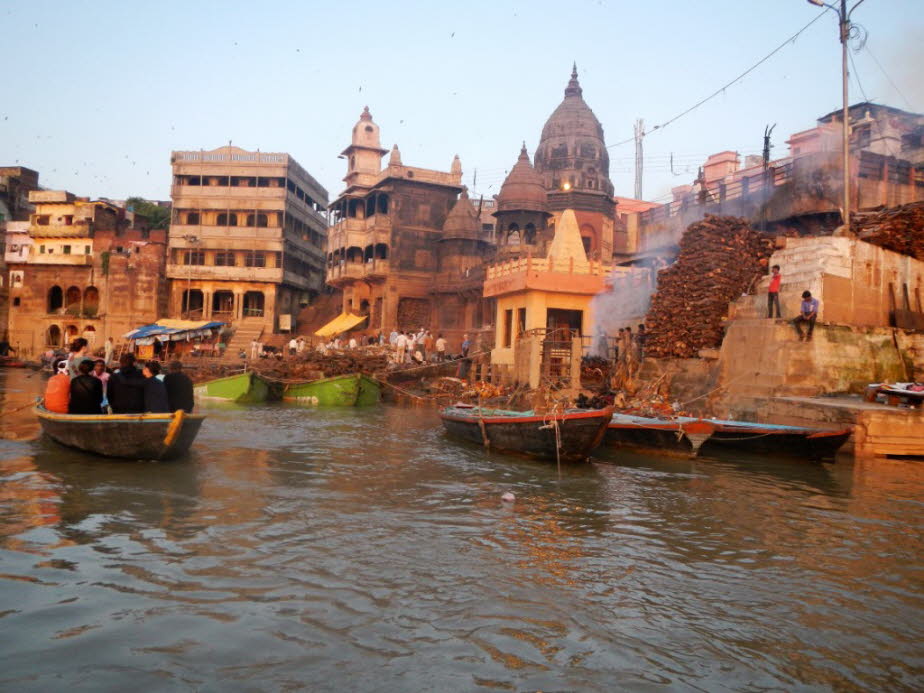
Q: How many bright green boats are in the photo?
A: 2